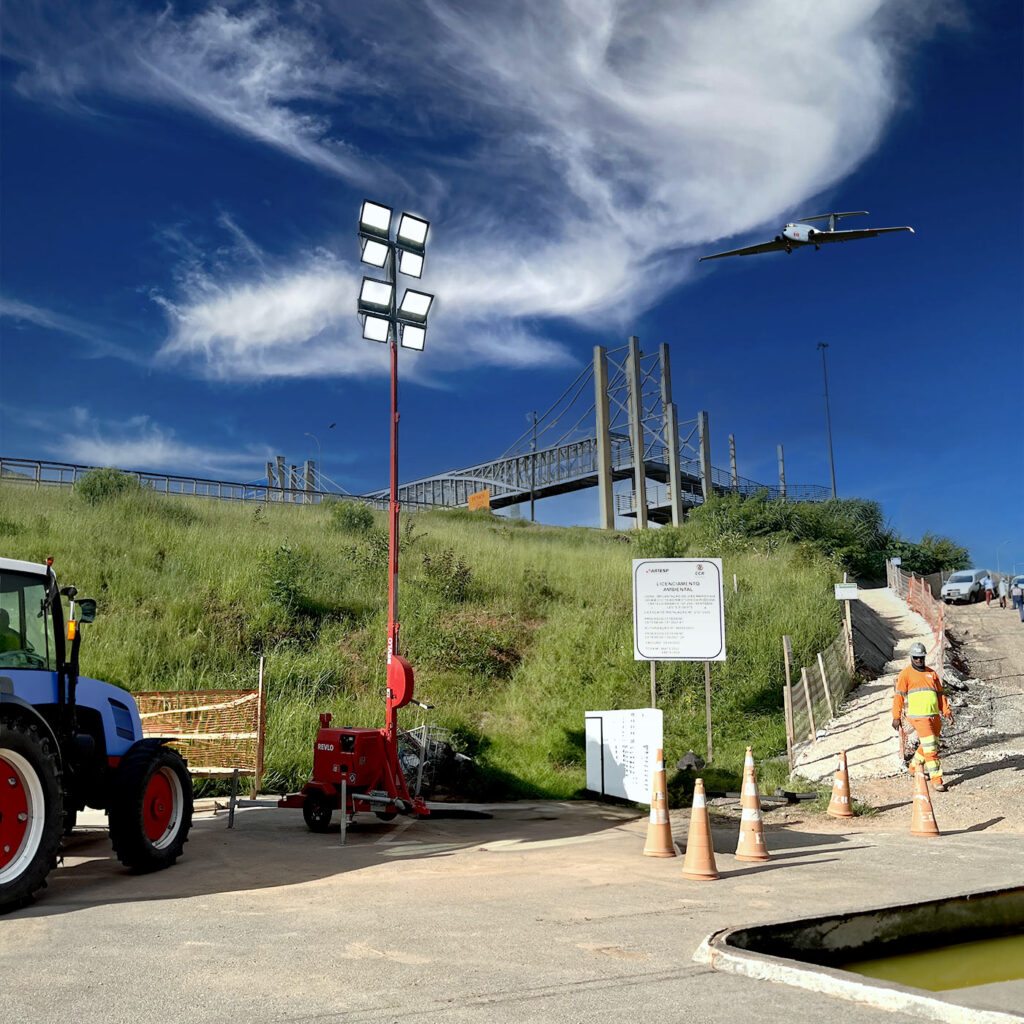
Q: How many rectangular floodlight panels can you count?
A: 8